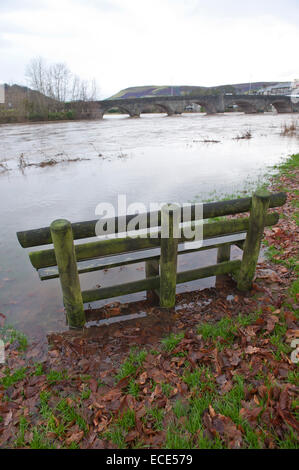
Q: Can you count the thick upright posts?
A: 3